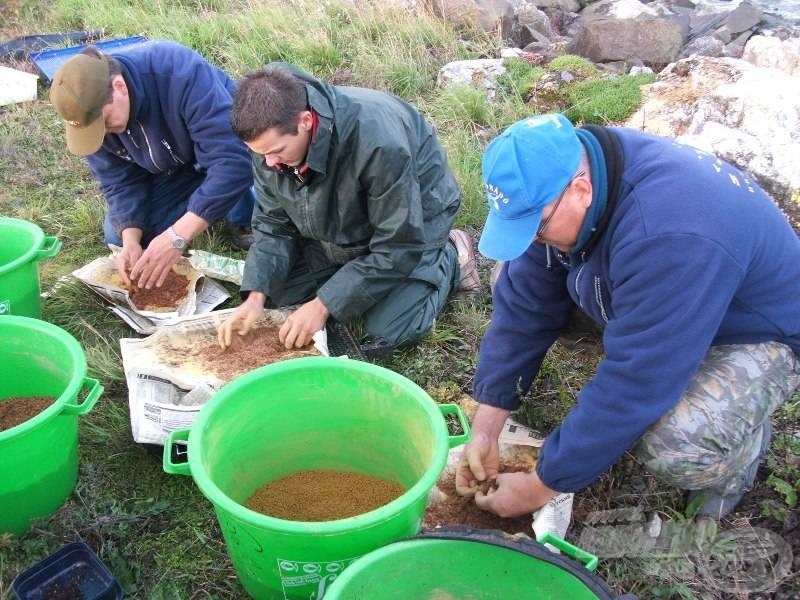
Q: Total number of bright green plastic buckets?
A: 4